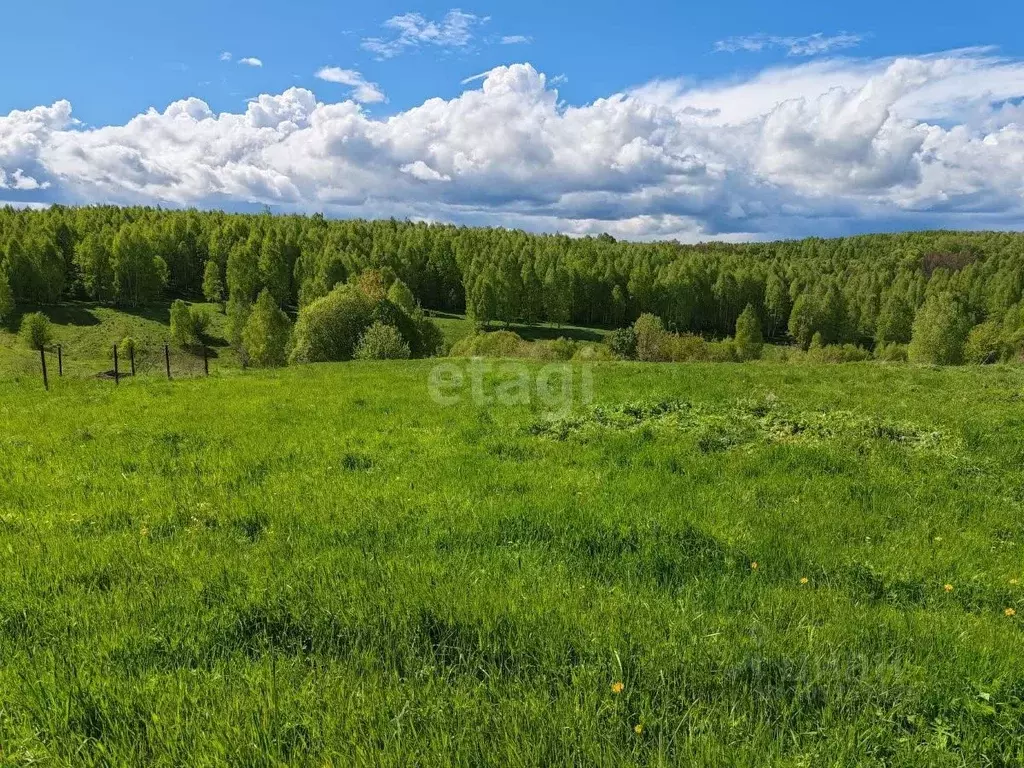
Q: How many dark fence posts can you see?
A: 6